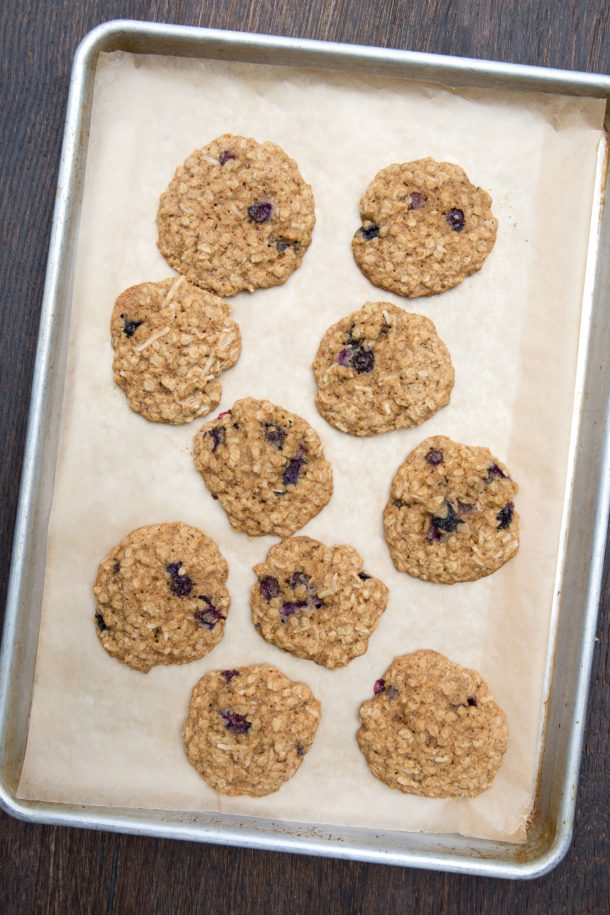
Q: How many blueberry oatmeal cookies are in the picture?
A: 10